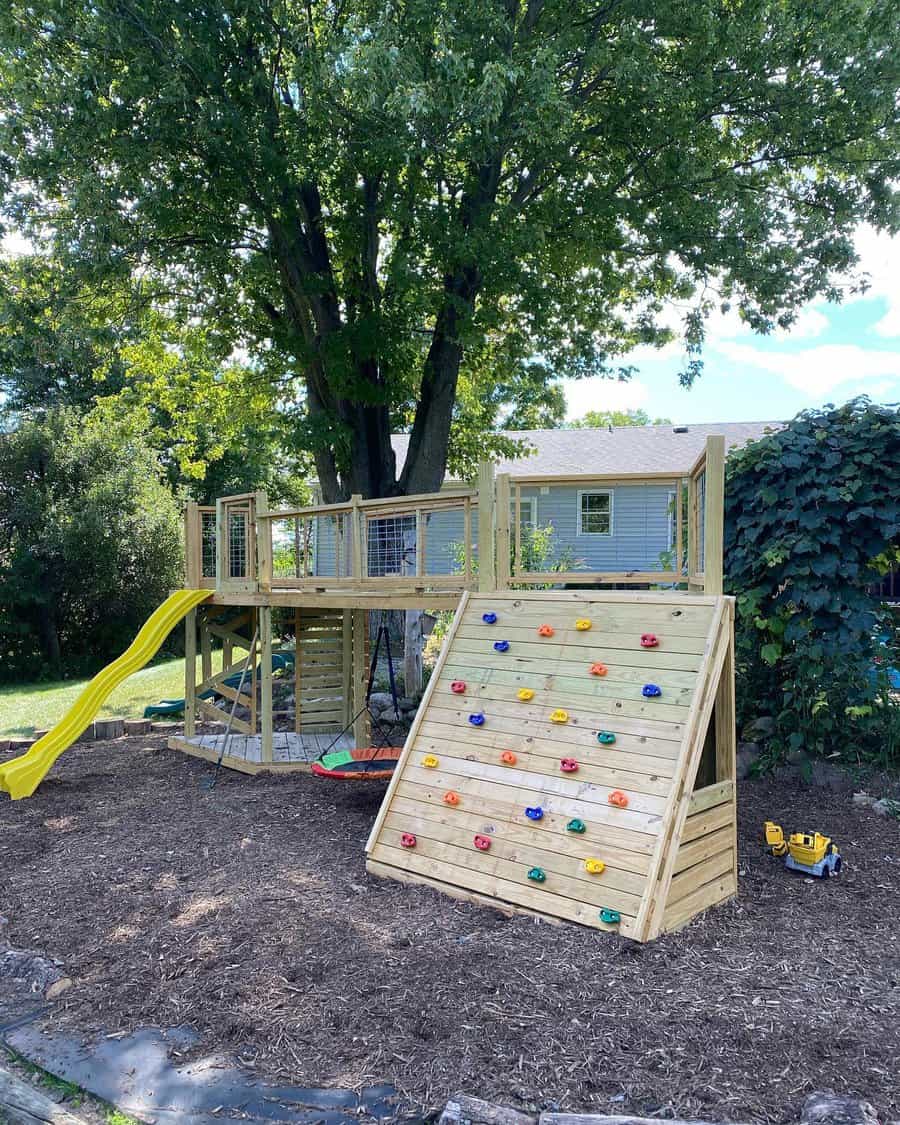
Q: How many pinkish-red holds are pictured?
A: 5